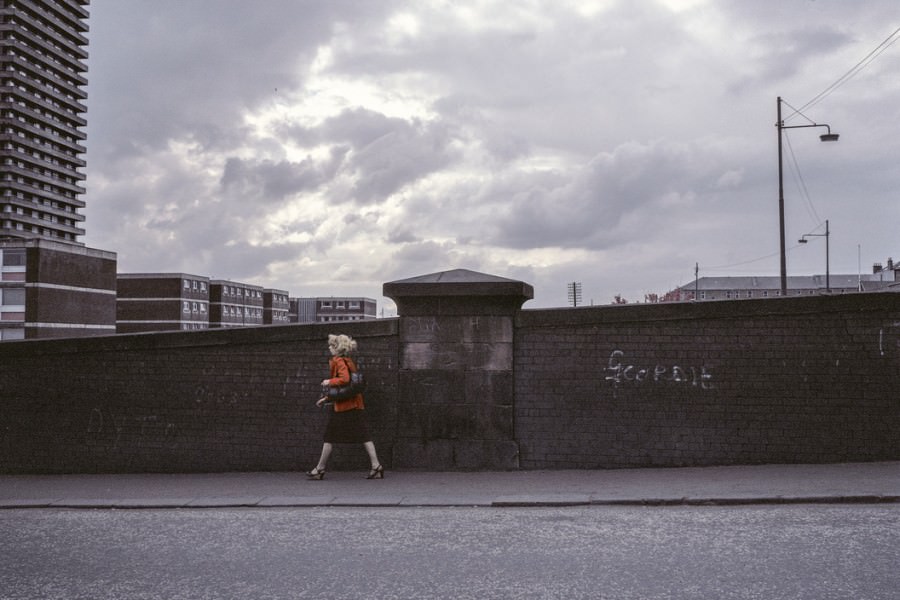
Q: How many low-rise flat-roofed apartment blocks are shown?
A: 5